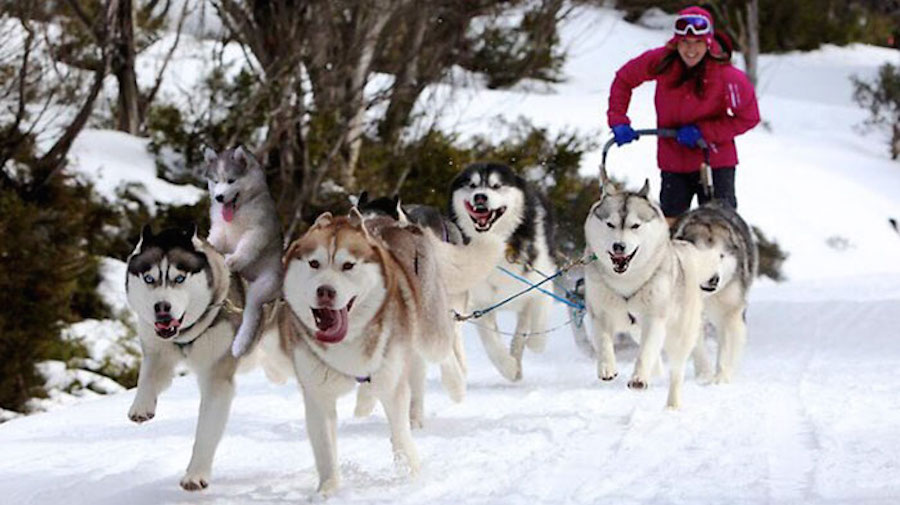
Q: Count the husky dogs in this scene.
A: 7